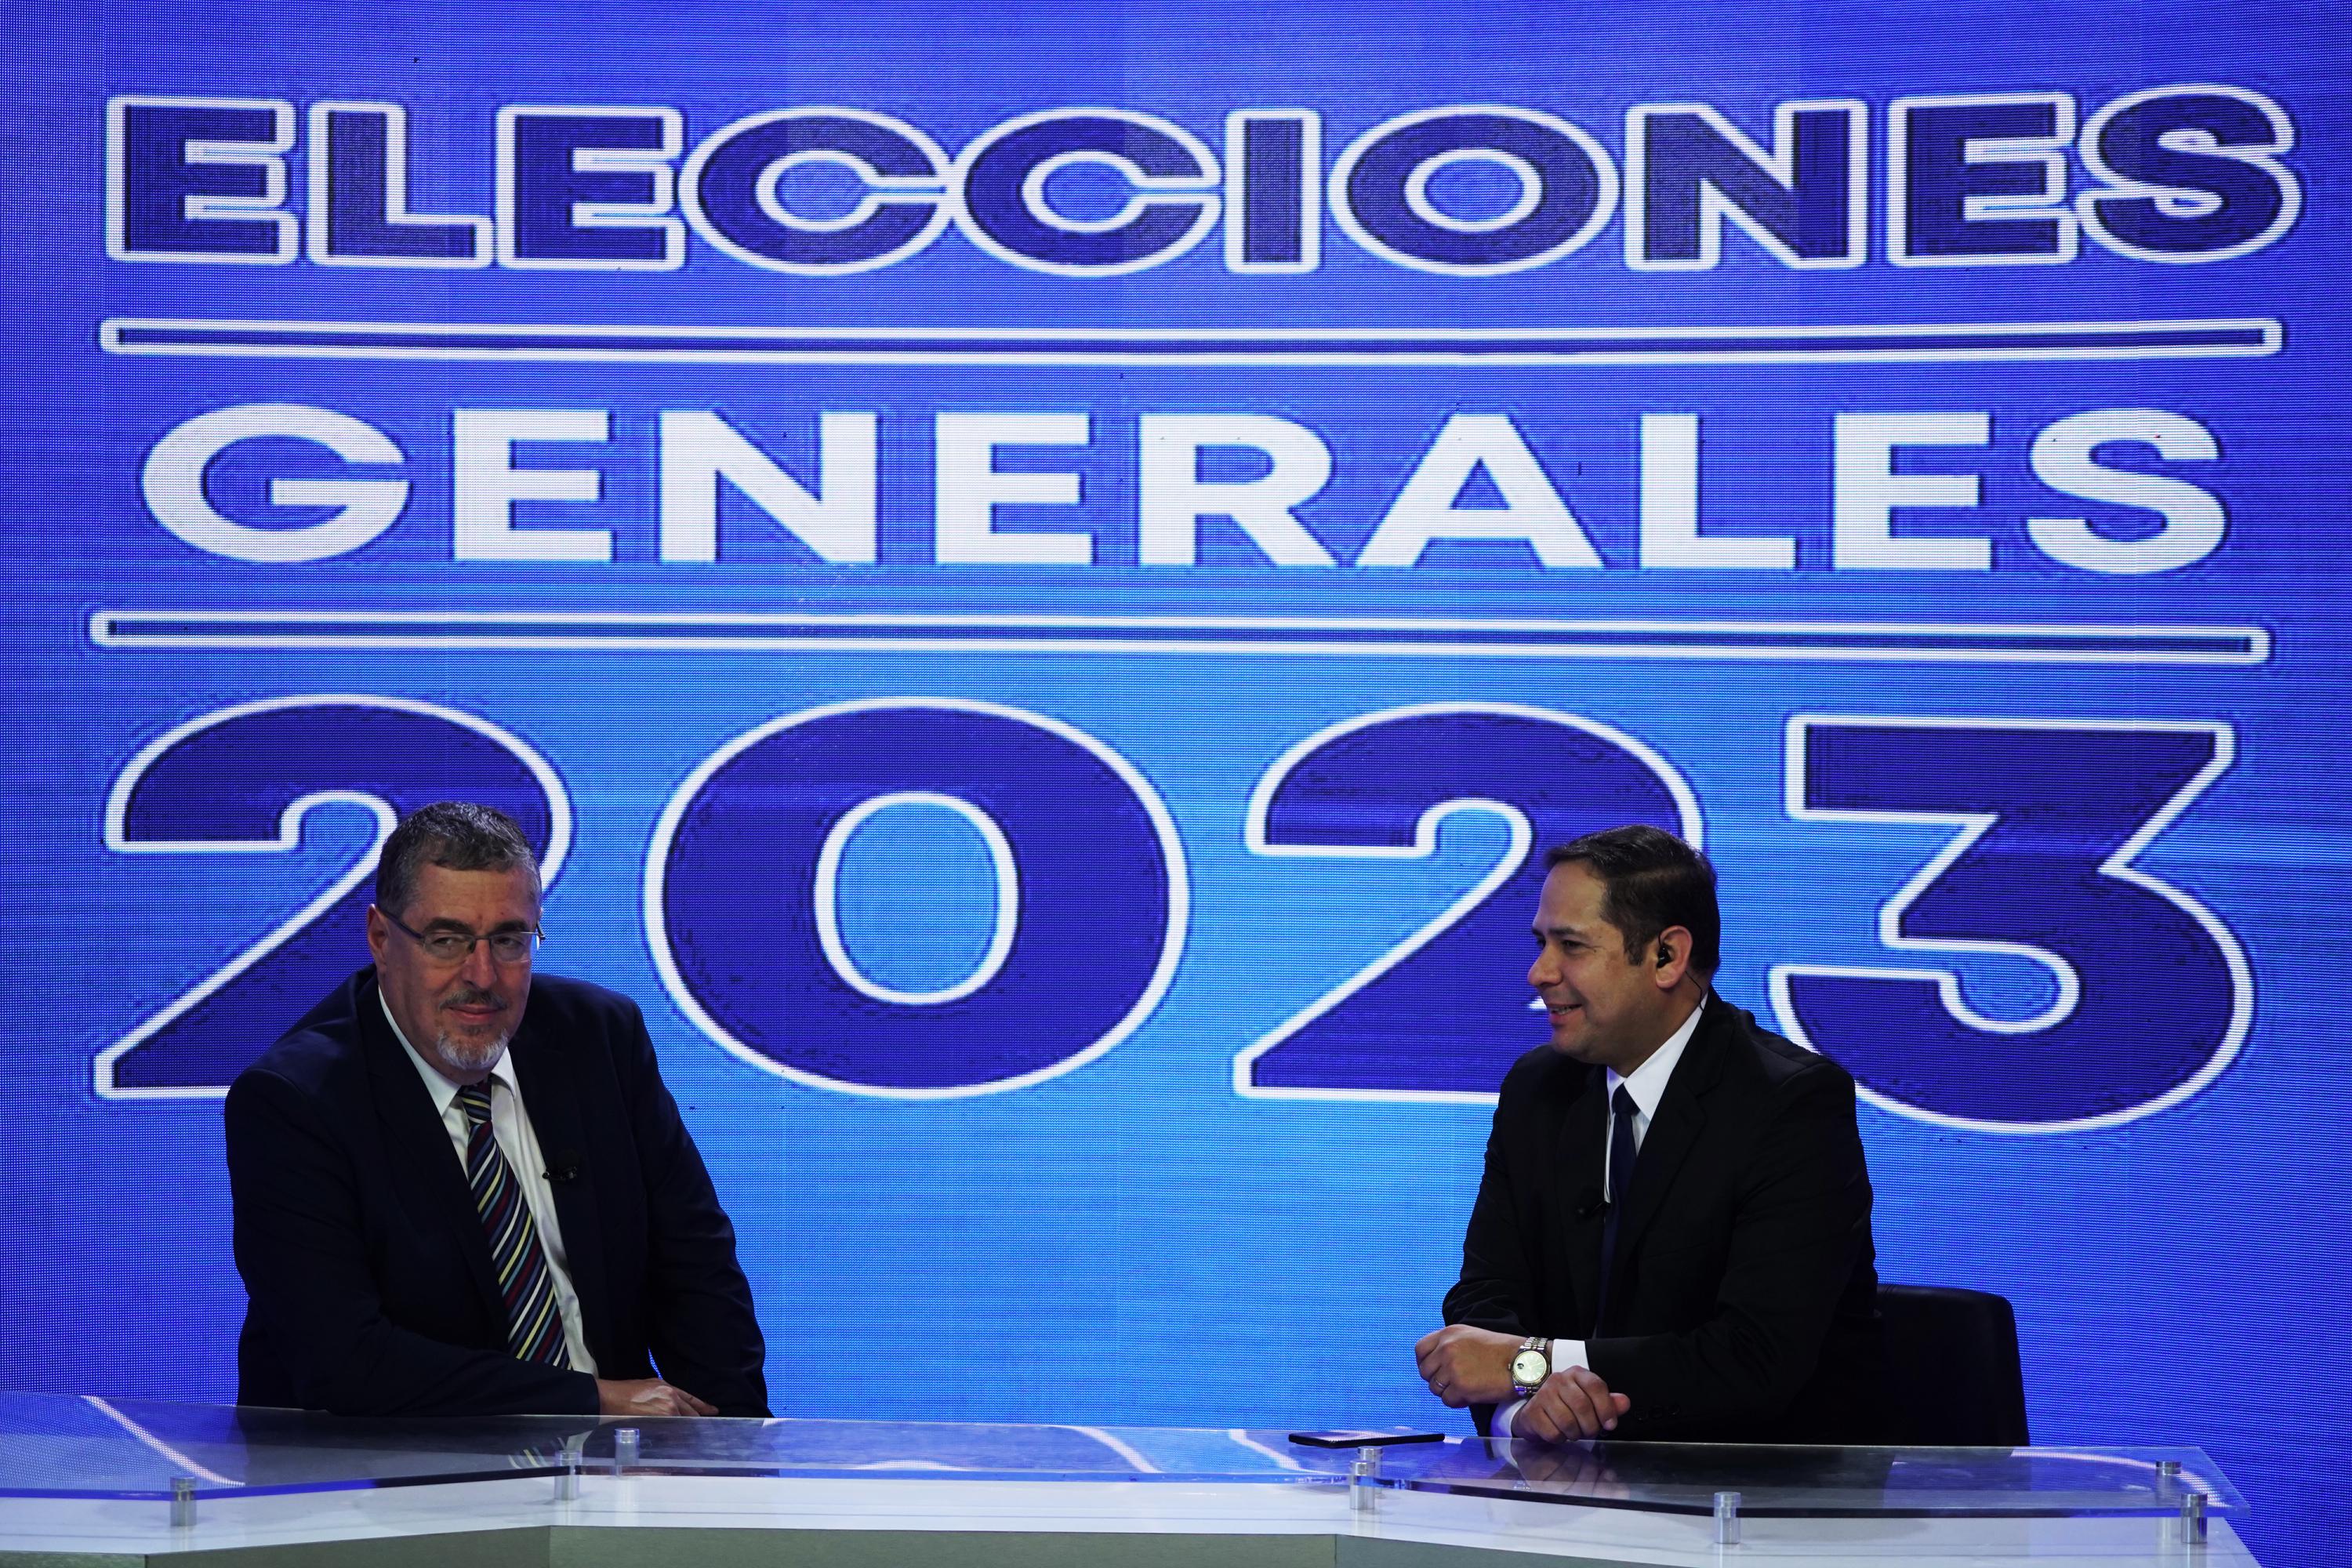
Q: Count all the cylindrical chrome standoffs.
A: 8